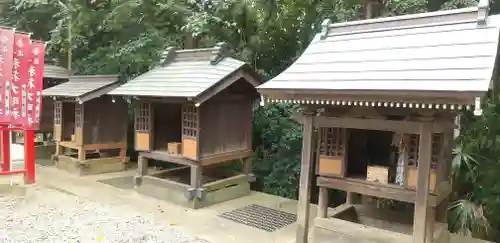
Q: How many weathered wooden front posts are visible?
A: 2